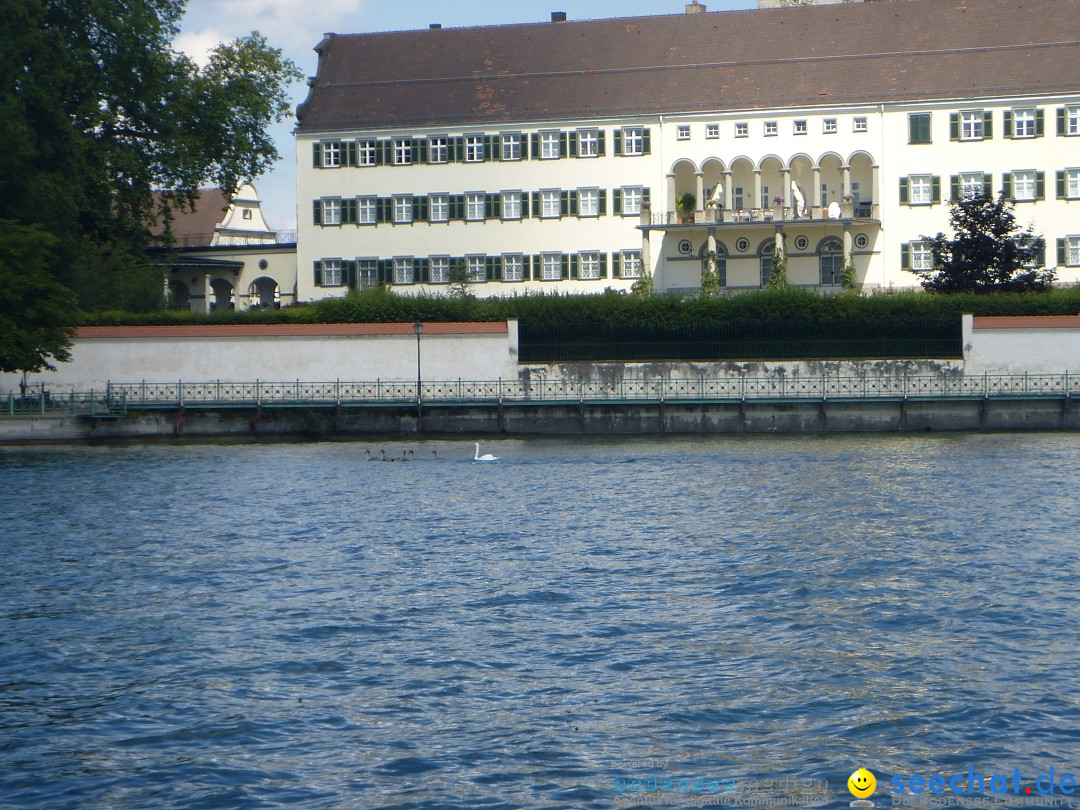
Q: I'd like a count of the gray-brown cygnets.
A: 5